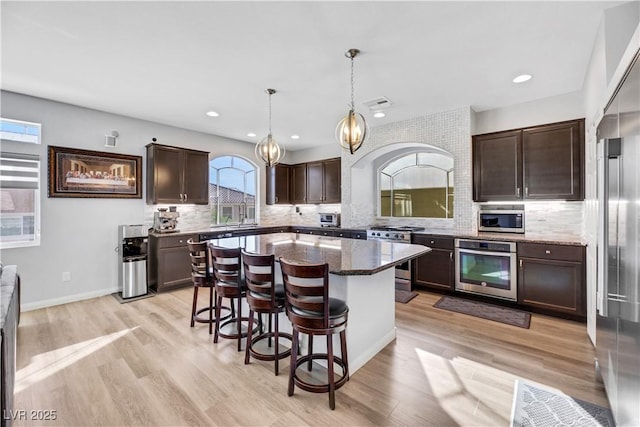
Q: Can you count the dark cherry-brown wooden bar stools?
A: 4